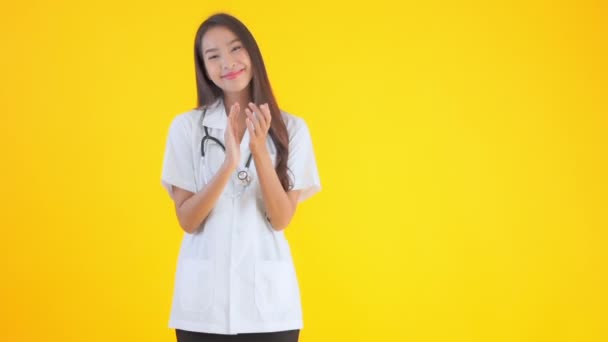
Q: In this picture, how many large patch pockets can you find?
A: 2